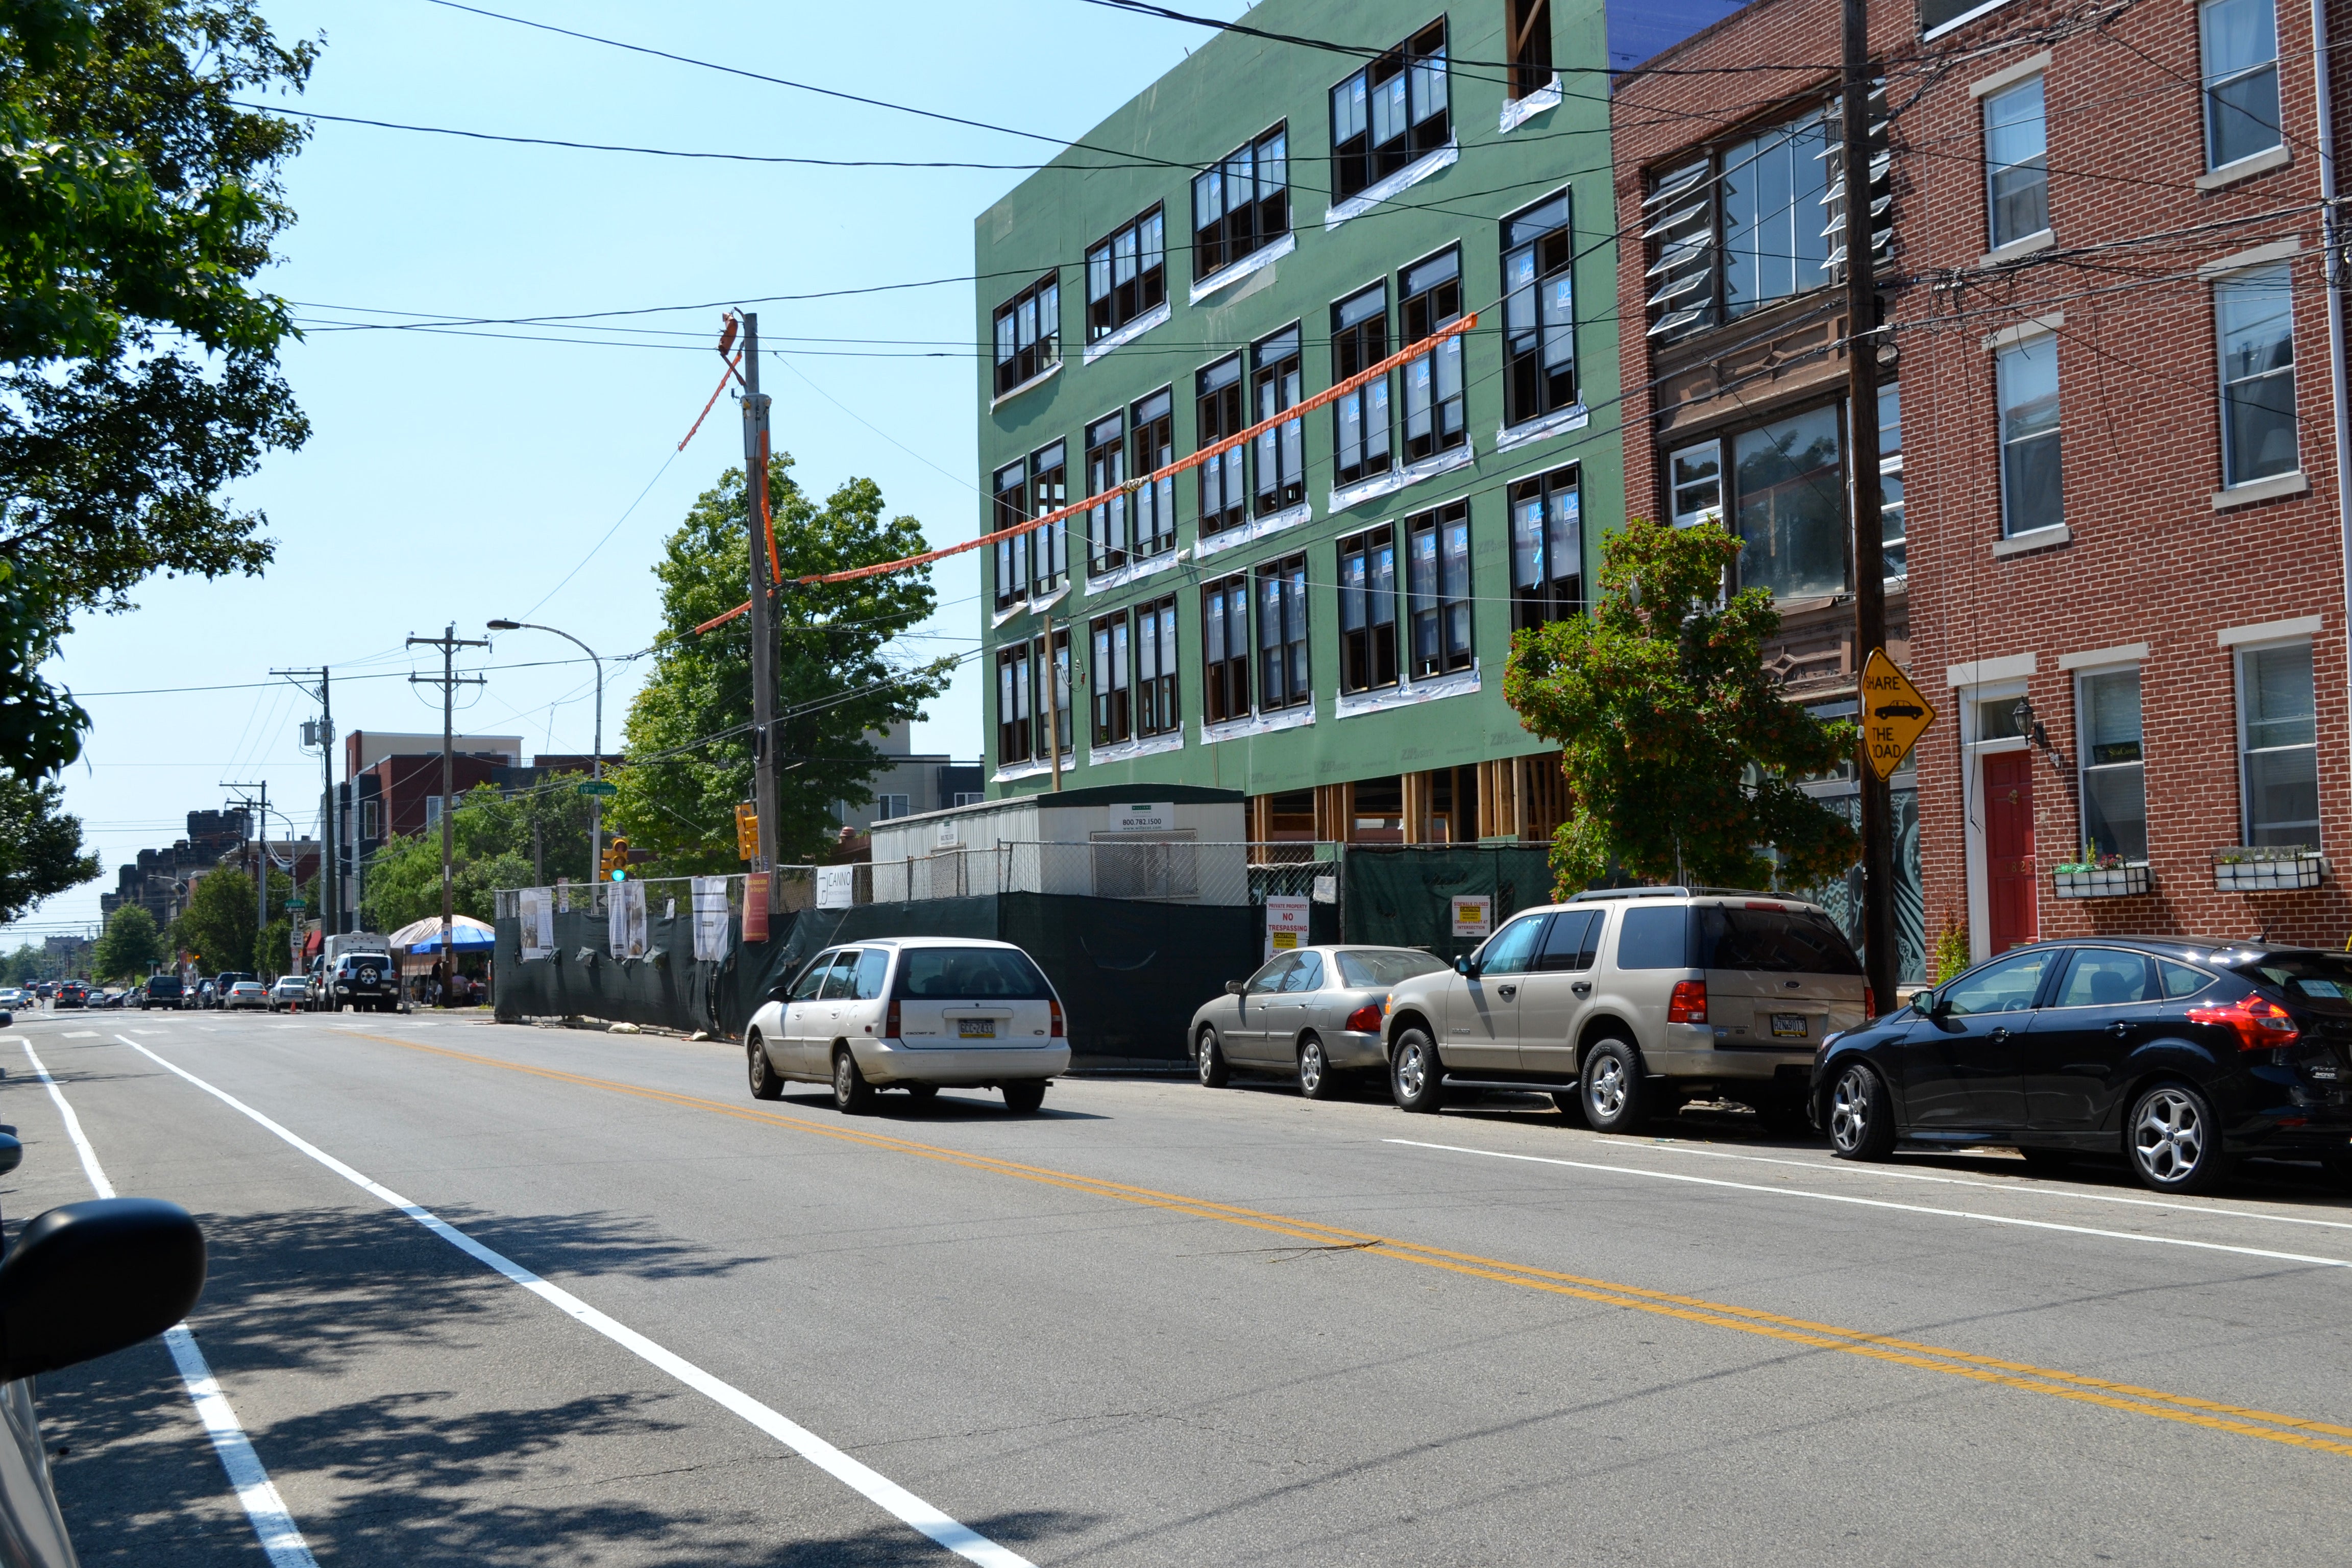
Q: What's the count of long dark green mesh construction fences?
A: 1